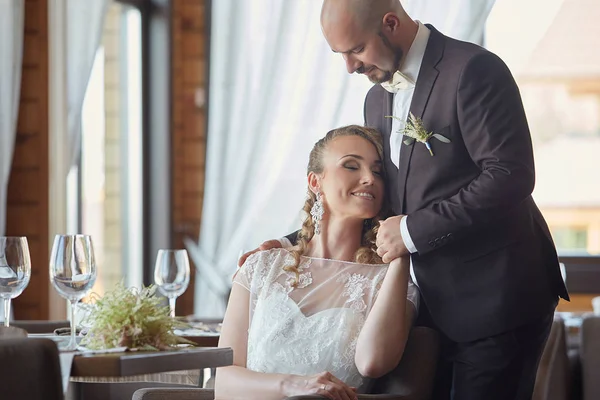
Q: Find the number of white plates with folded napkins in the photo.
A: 0